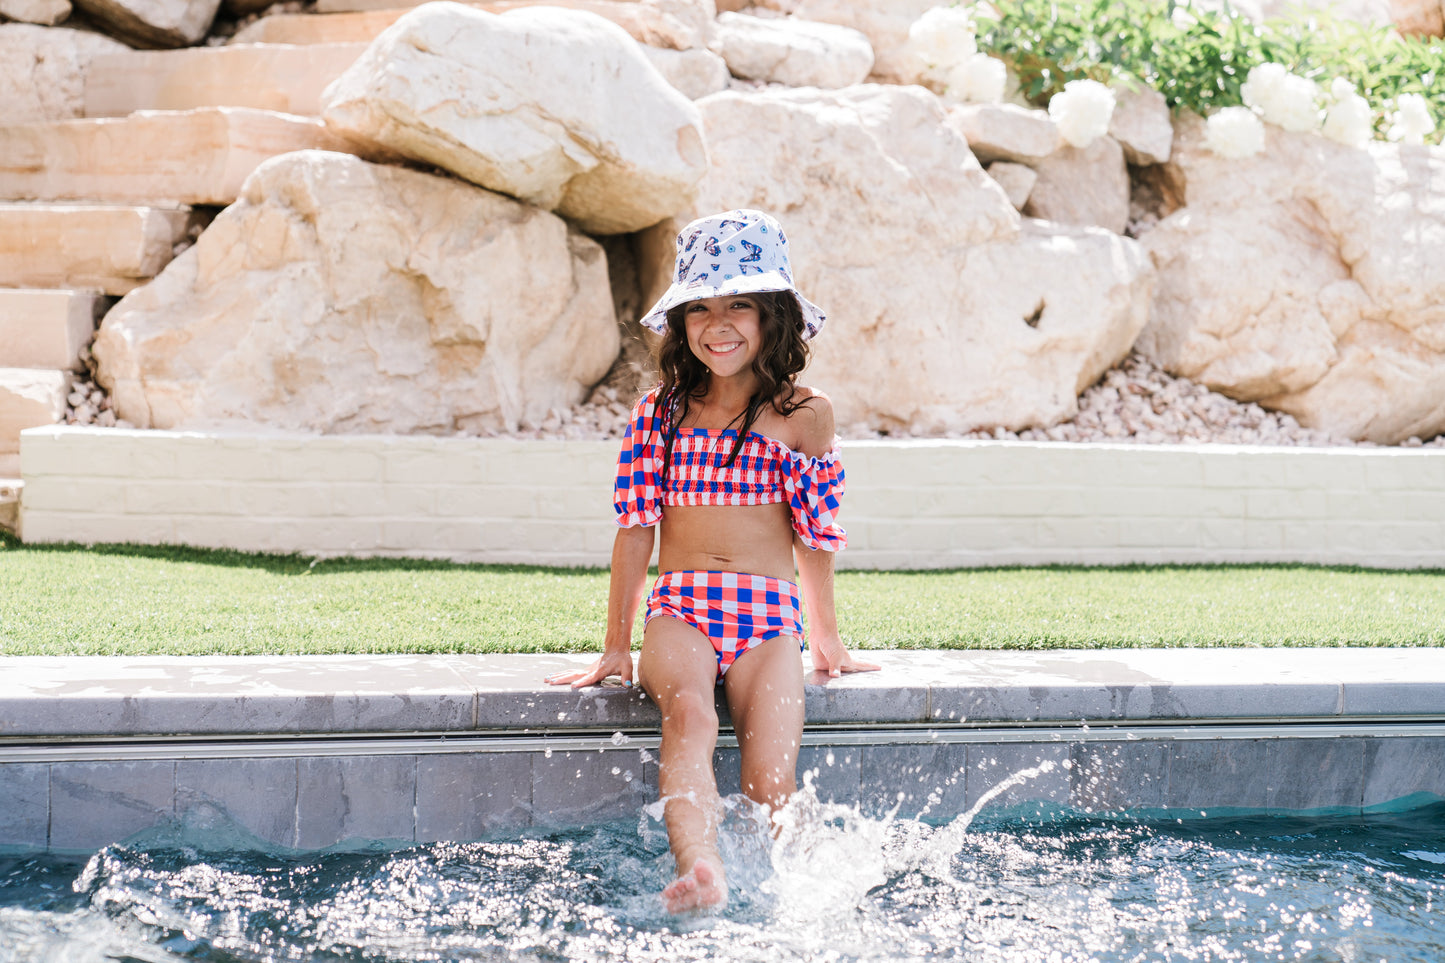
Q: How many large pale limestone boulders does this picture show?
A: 4